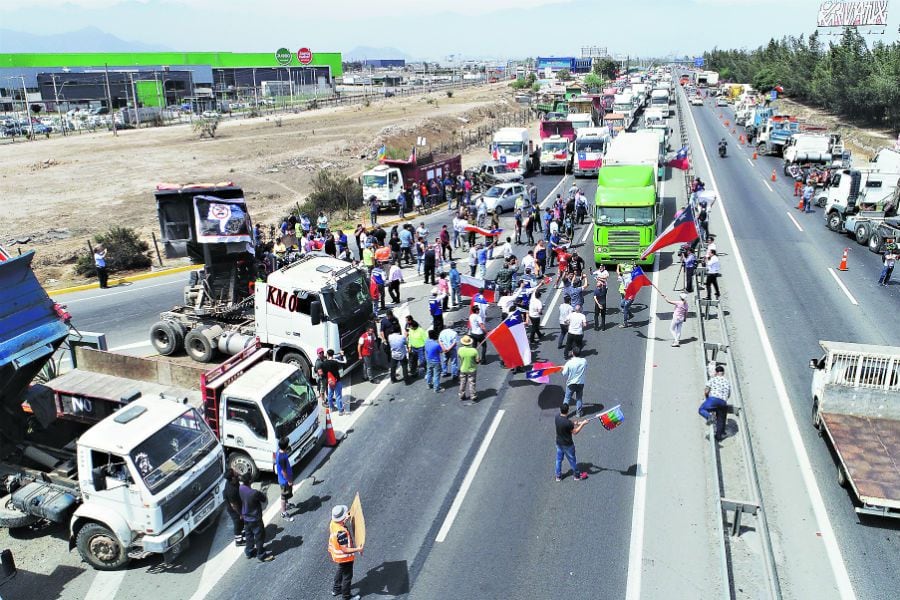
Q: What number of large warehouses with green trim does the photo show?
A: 1